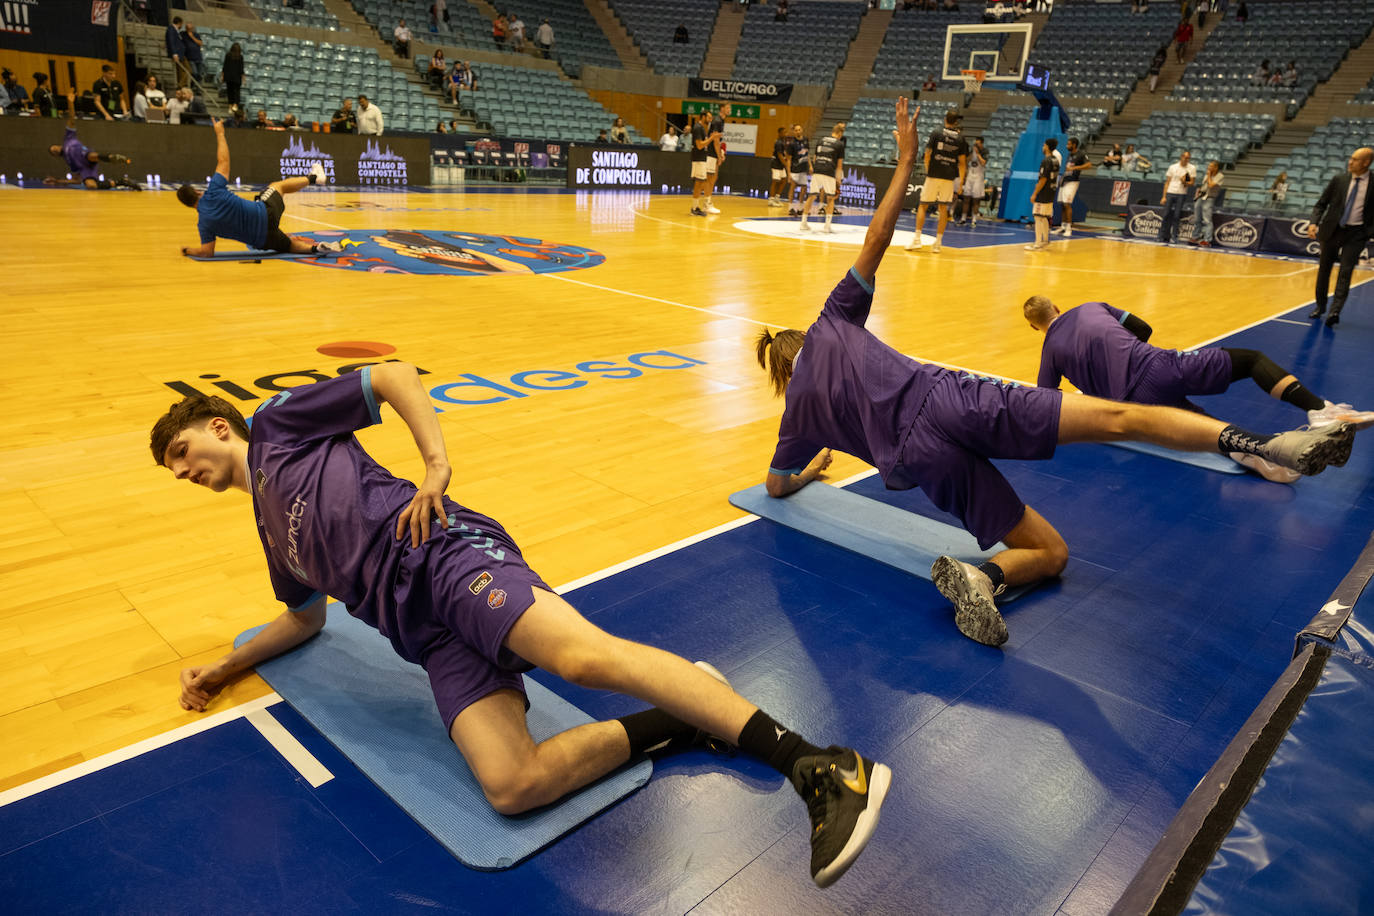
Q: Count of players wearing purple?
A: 4